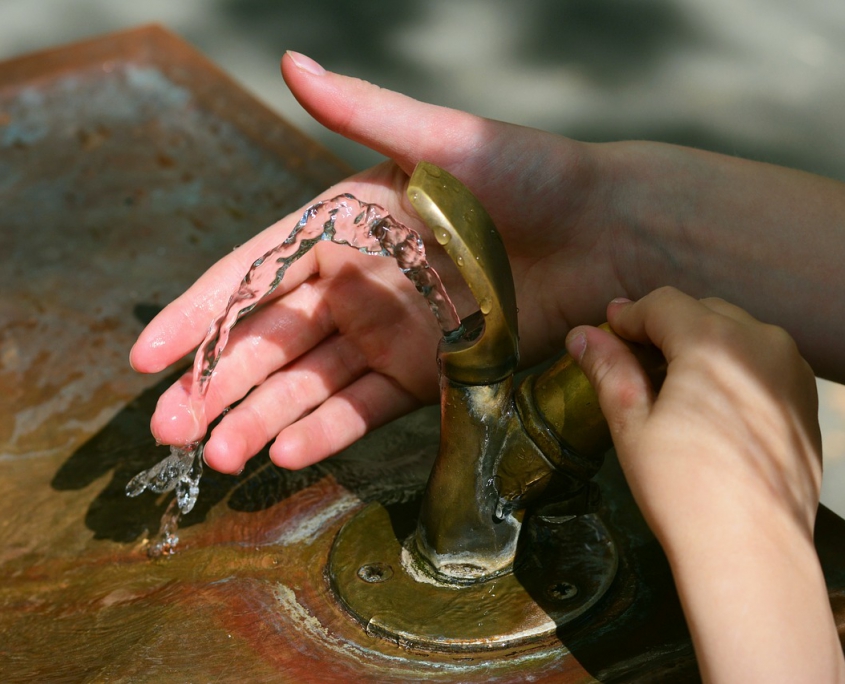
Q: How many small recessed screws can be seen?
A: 2